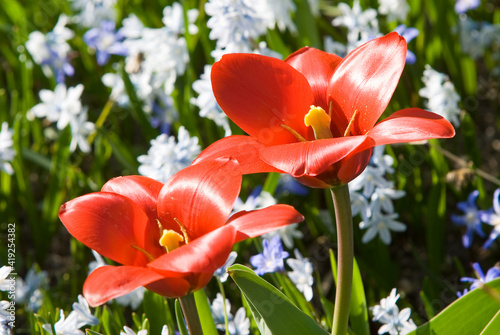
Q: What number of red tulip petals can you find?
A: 12